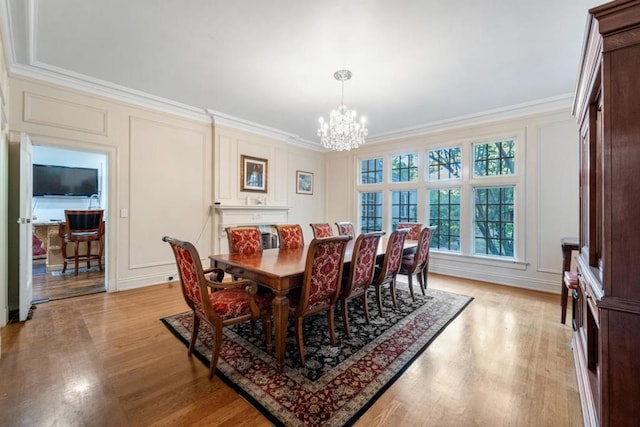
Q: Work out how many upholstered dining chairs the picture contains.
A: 10